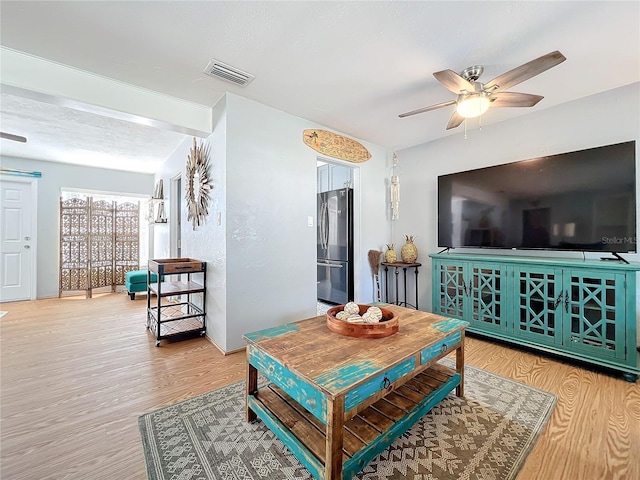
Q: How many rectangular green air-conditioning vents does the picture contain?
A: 0